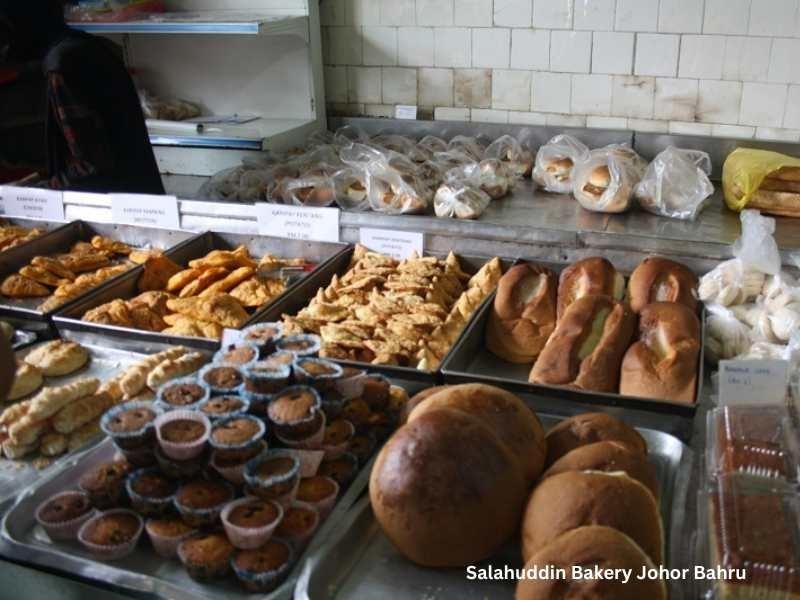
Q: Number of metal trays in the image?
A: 8